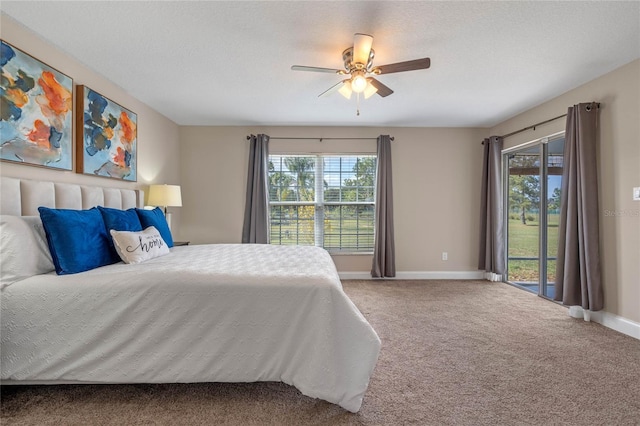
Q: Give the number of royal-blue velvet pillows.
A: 3